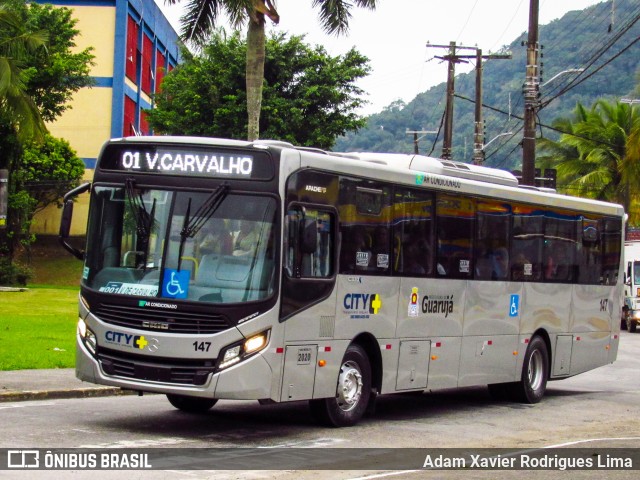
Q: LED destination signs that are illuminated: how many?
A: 1